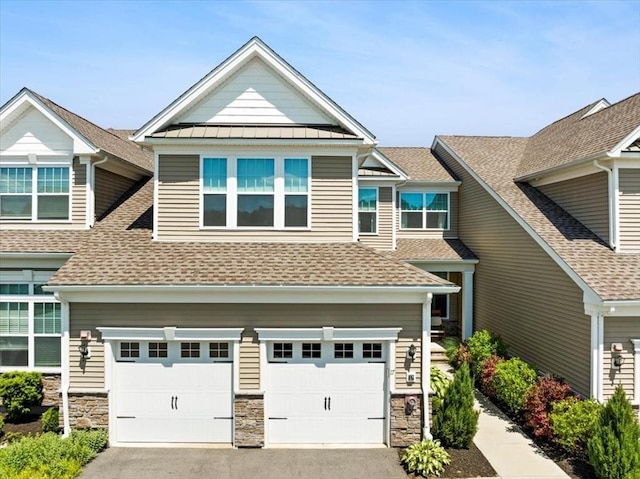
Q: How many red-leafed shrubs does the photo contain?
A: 3